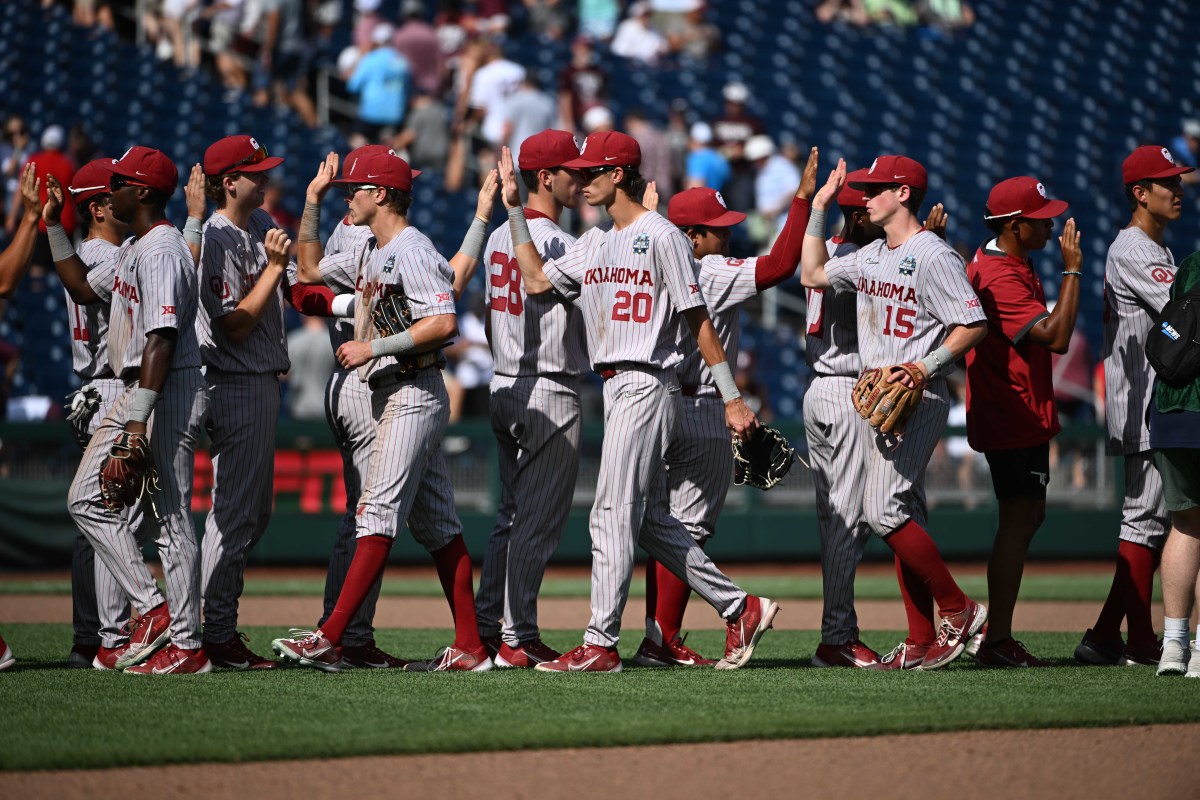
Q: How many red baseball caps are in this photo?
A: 12